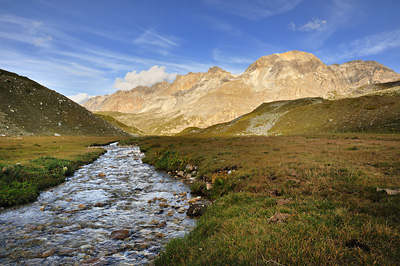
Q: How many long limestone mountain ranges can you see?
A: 1